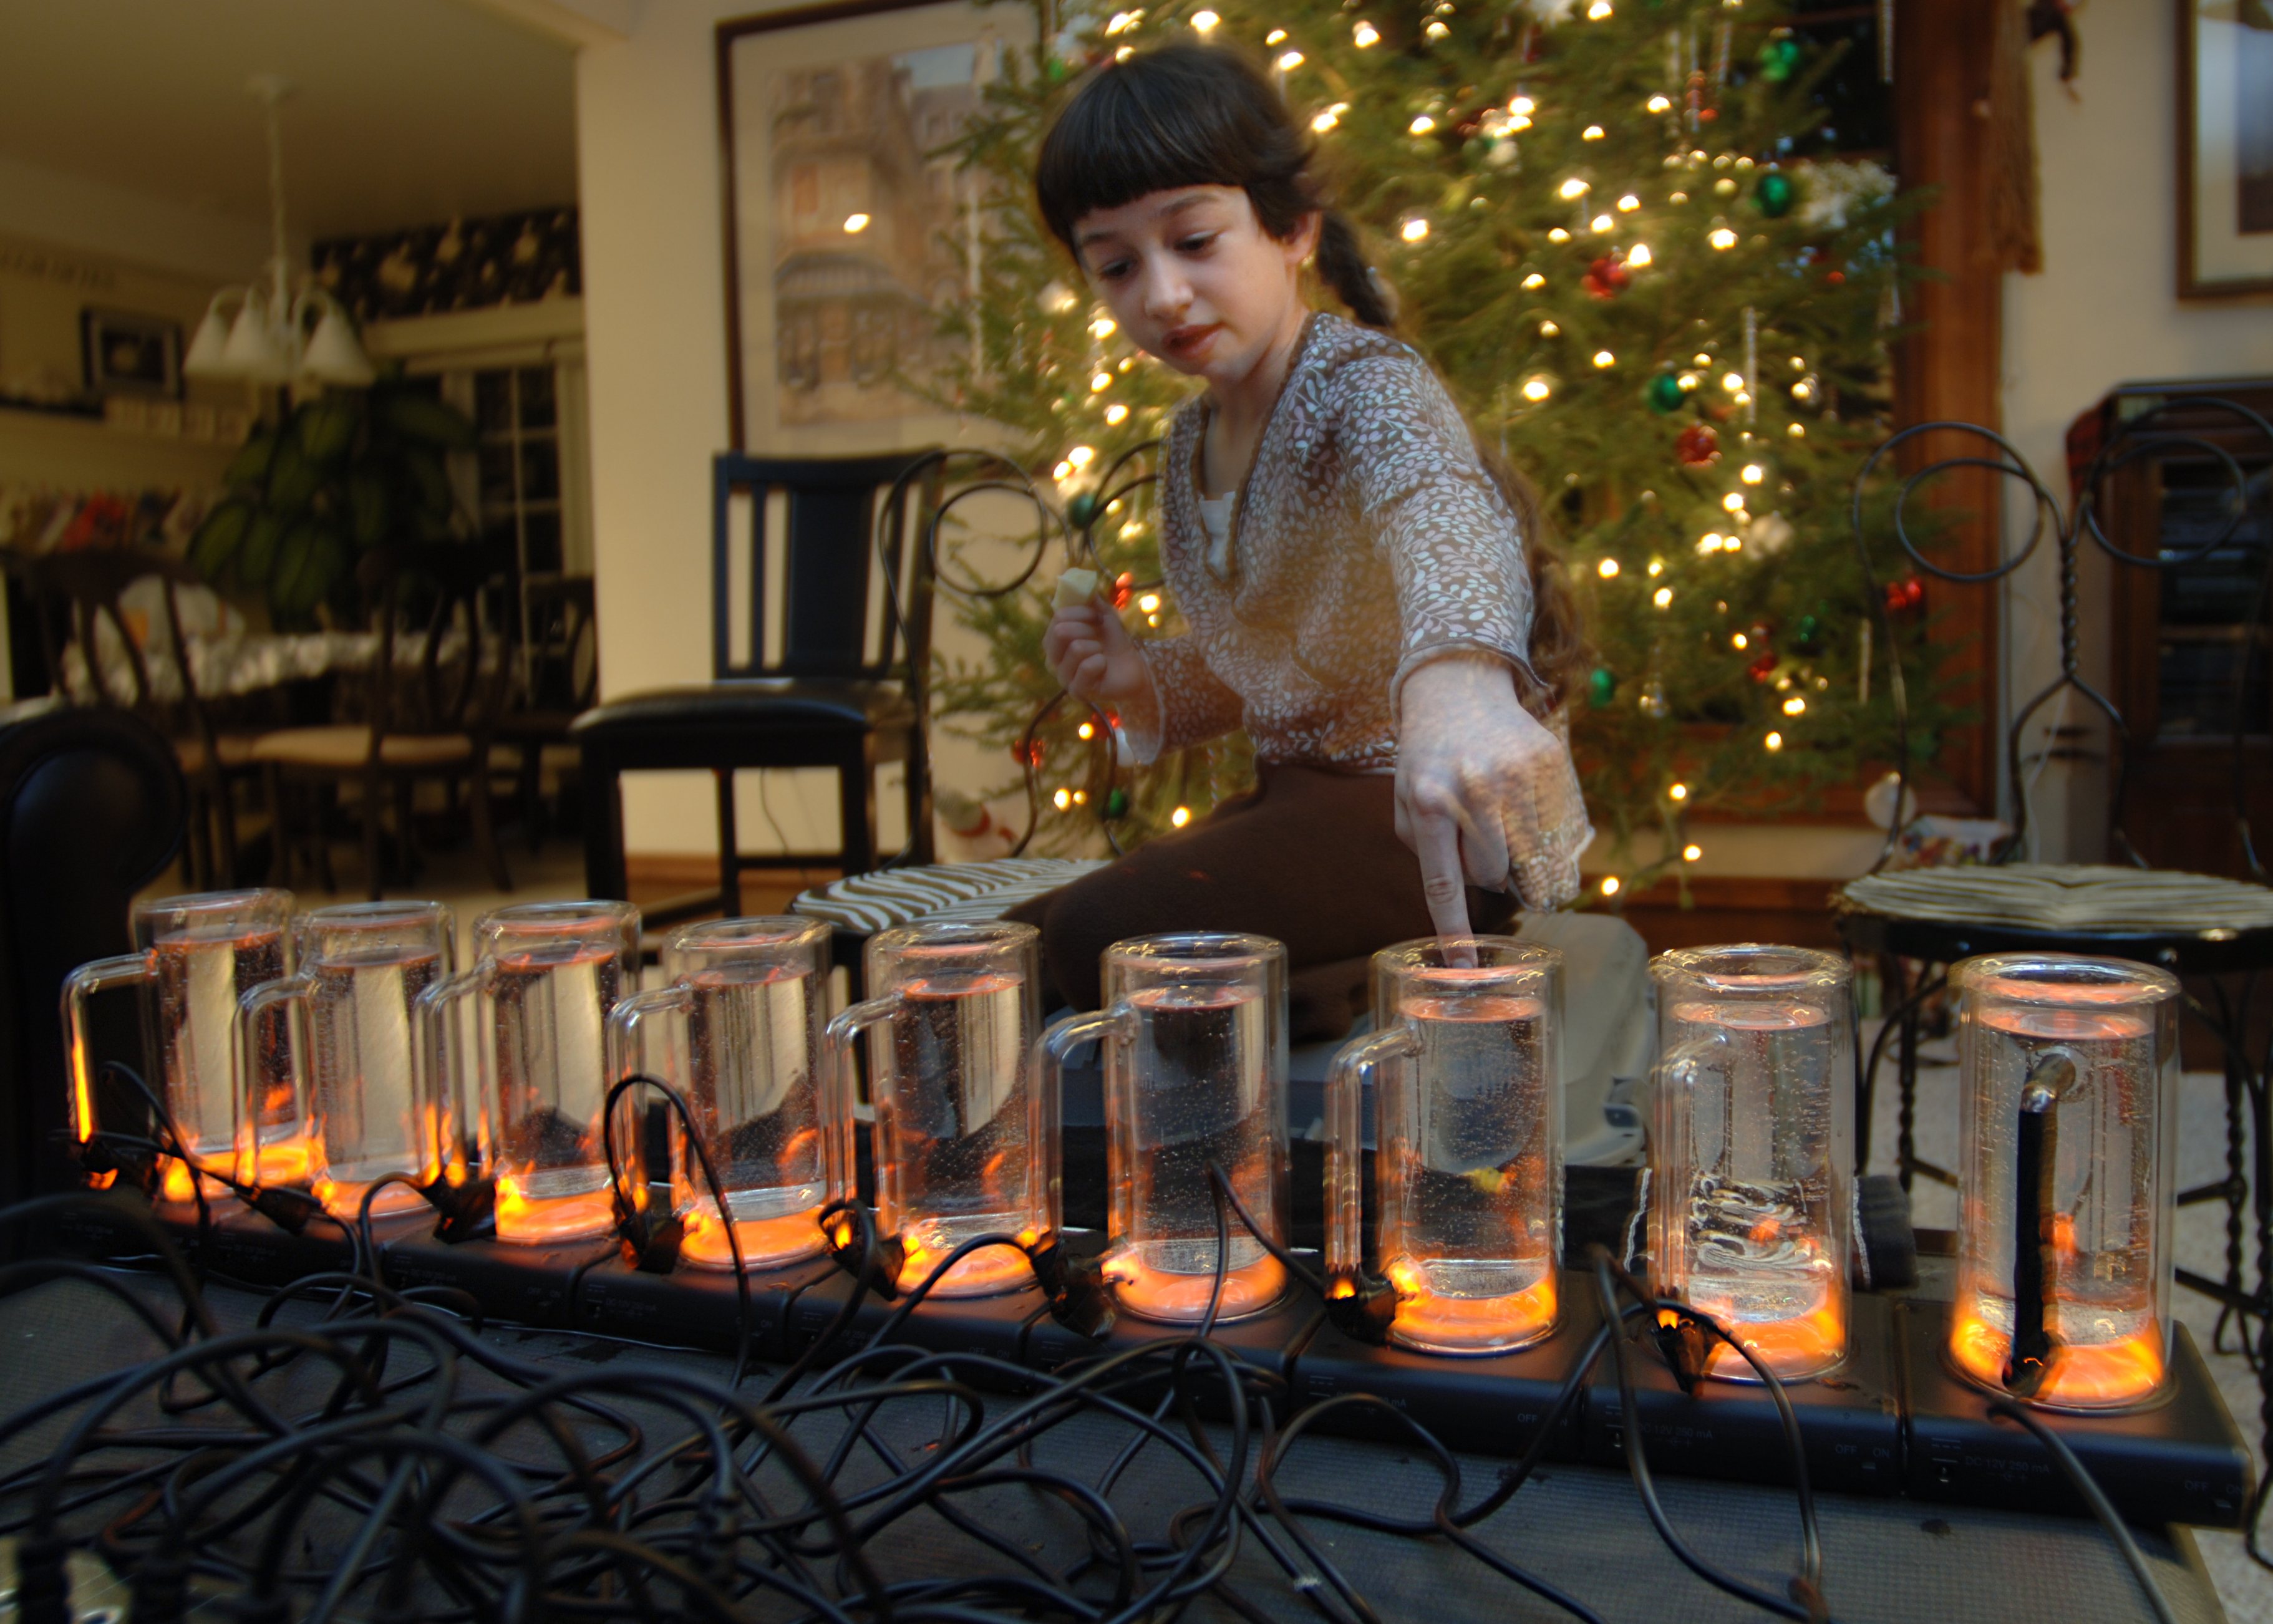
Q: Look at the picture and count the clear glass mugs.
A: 9